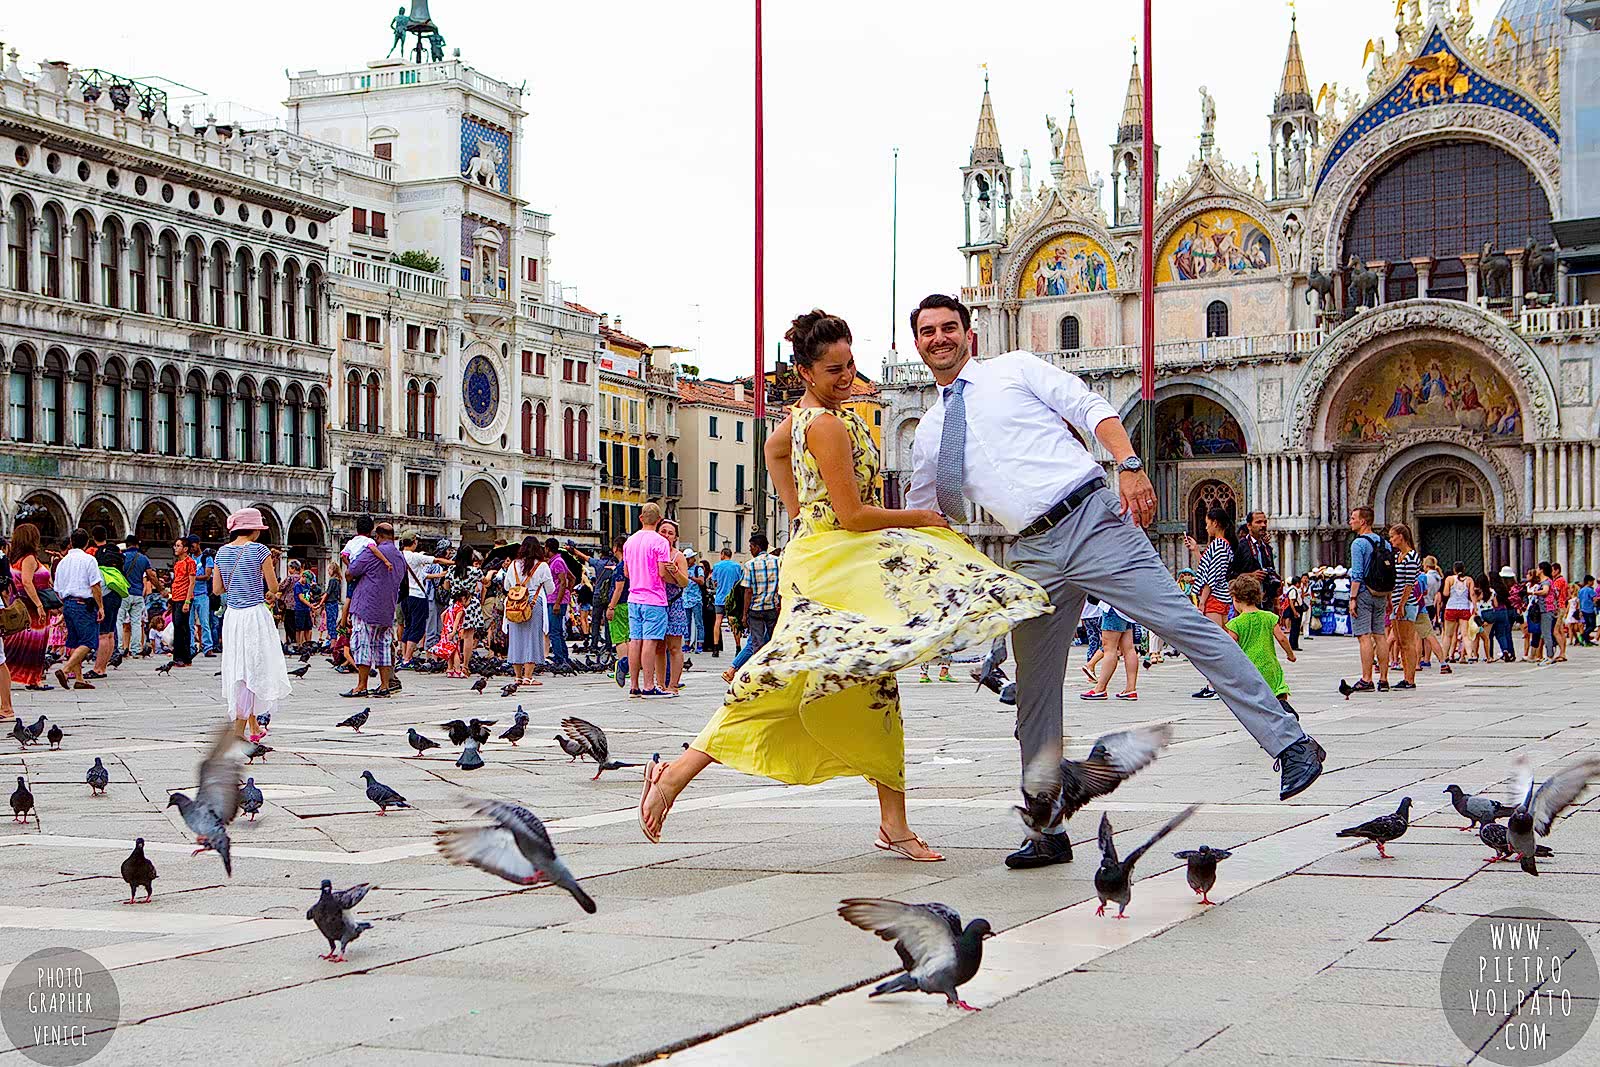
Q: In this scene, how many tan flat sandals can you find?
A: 2